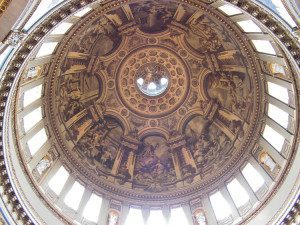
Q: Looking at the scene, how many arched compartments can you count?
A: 8